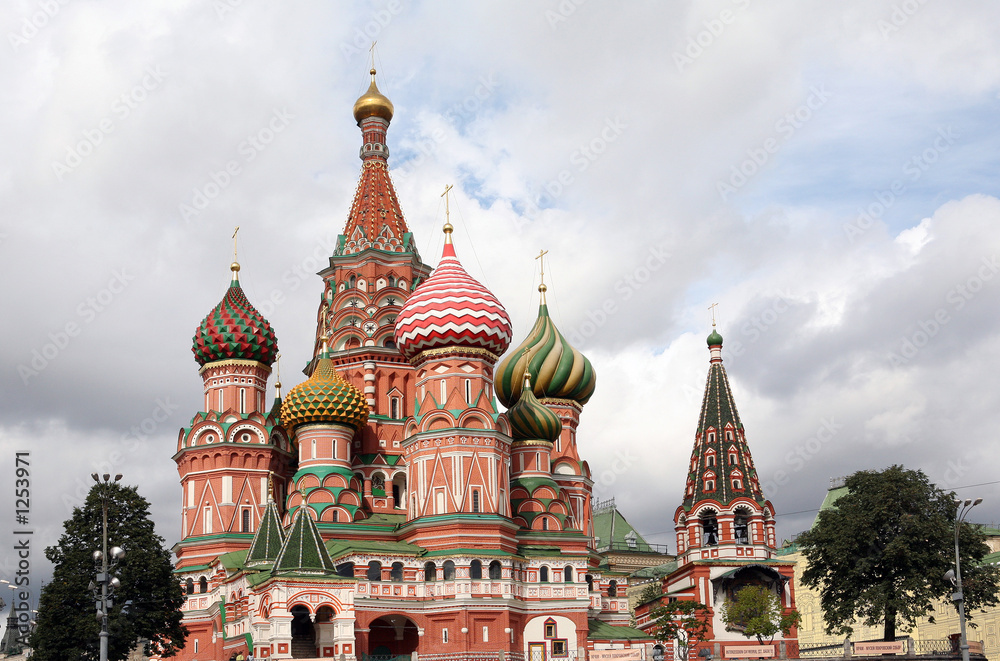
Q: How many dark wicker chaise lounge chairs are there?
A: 0